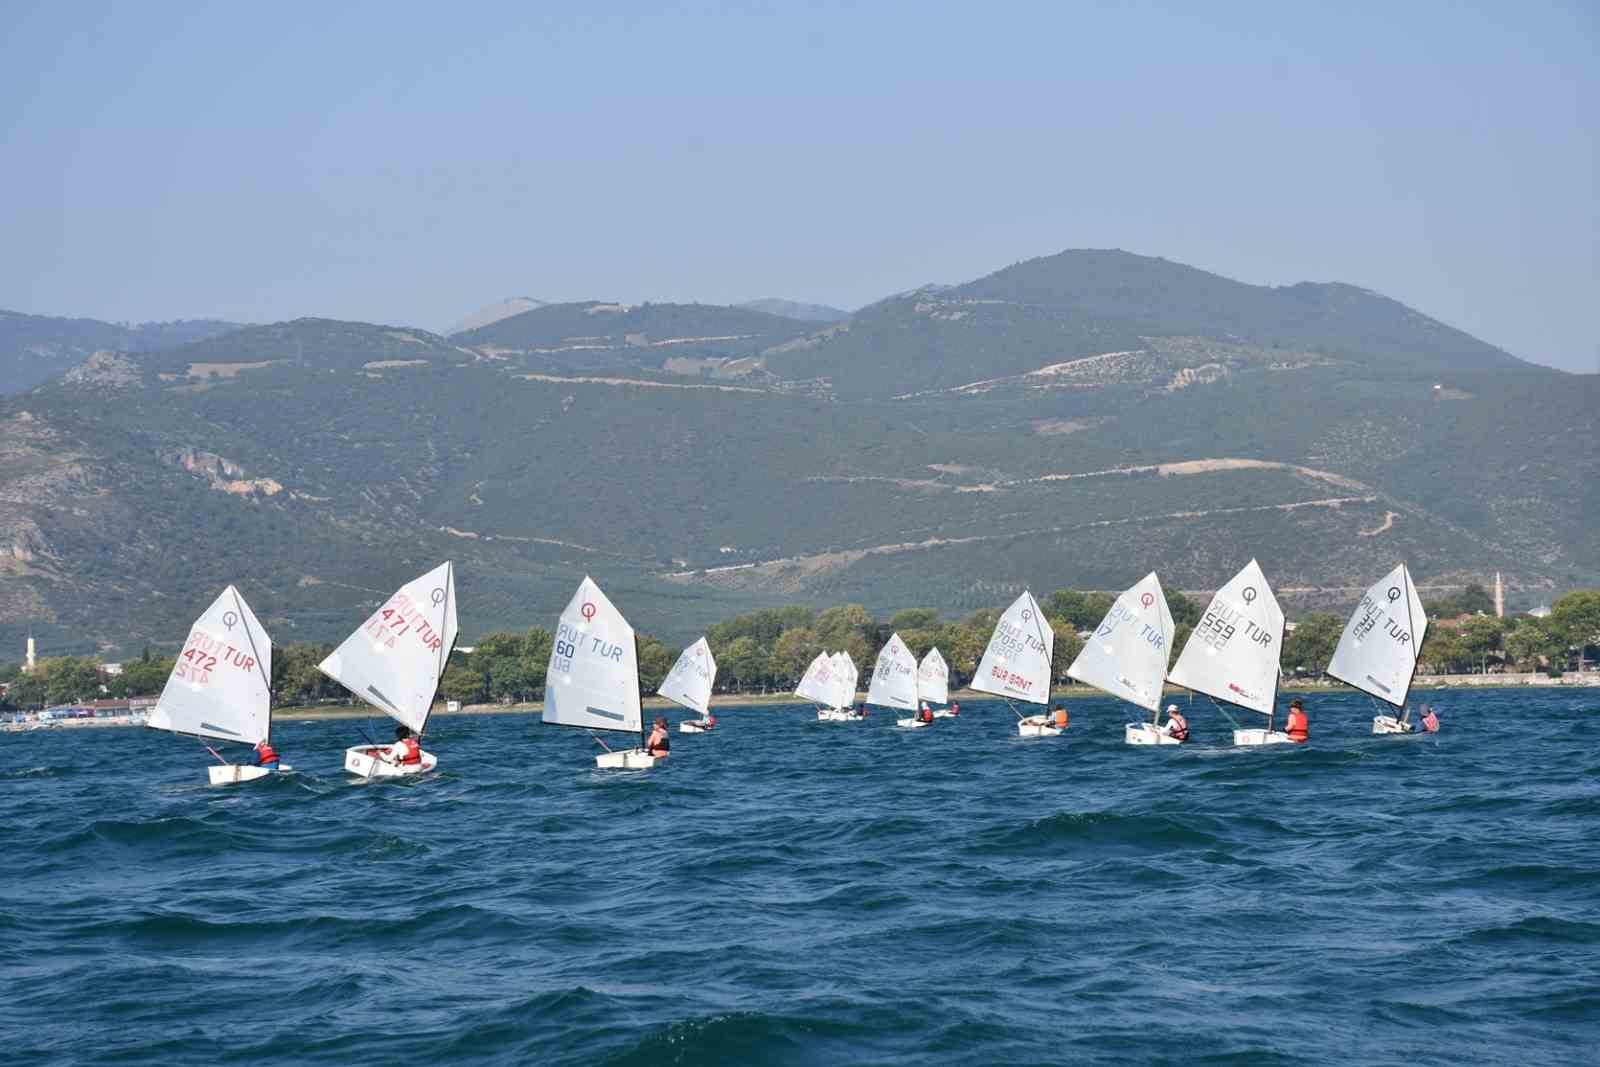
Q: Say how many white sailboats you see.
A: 13